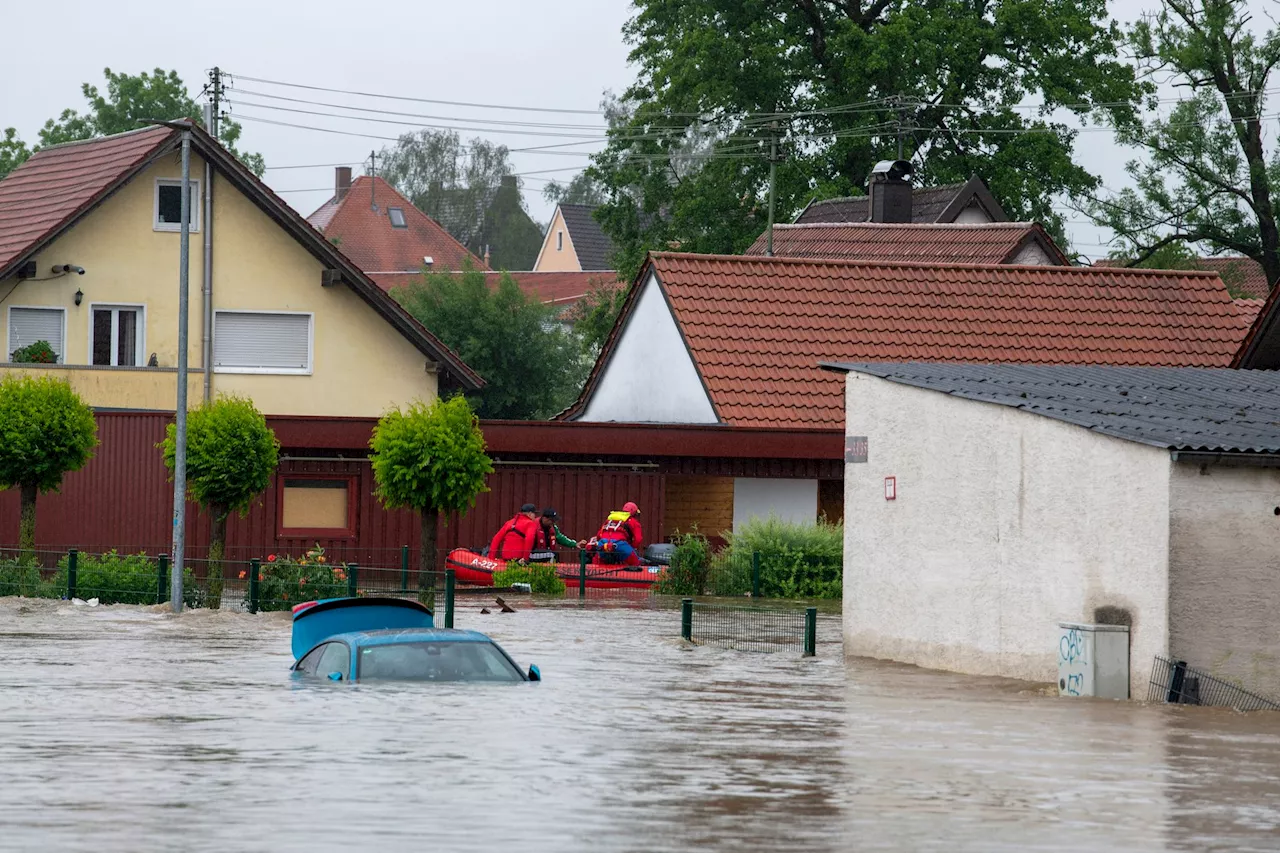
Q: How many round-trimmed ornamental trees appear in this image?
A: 3